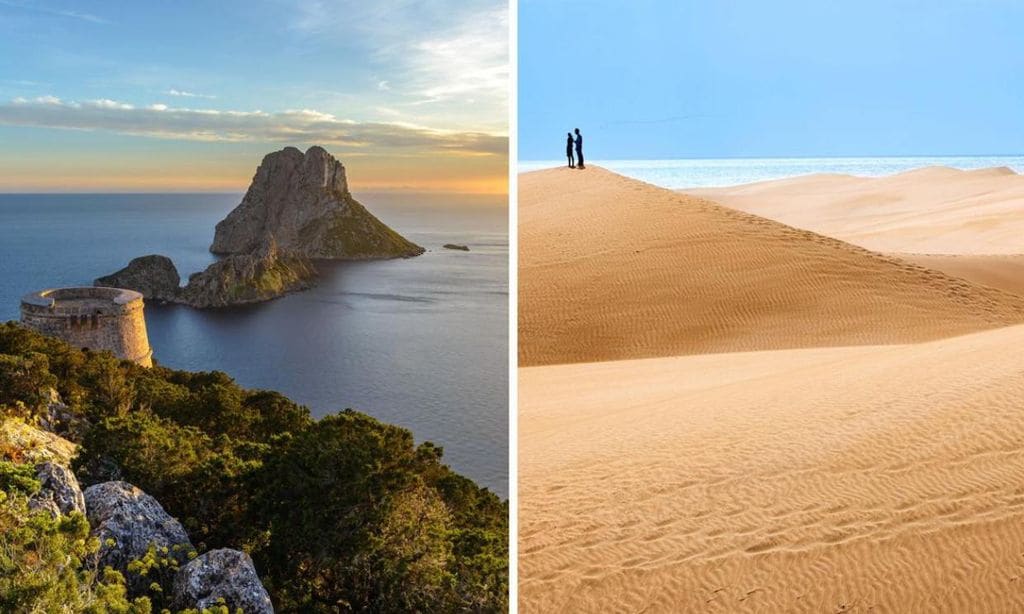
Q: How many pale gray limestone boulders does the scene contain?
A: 3